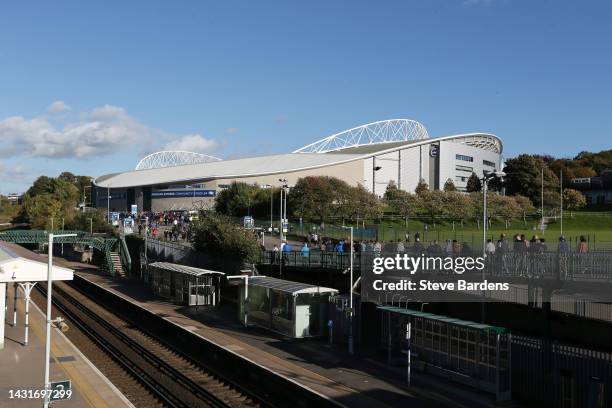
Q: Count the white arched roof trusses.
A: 2